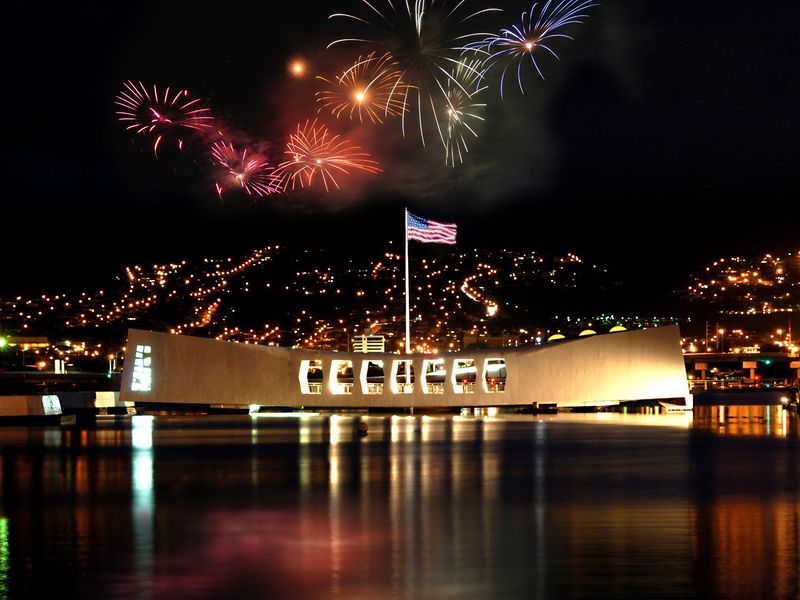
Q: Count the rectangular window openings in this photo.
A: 7